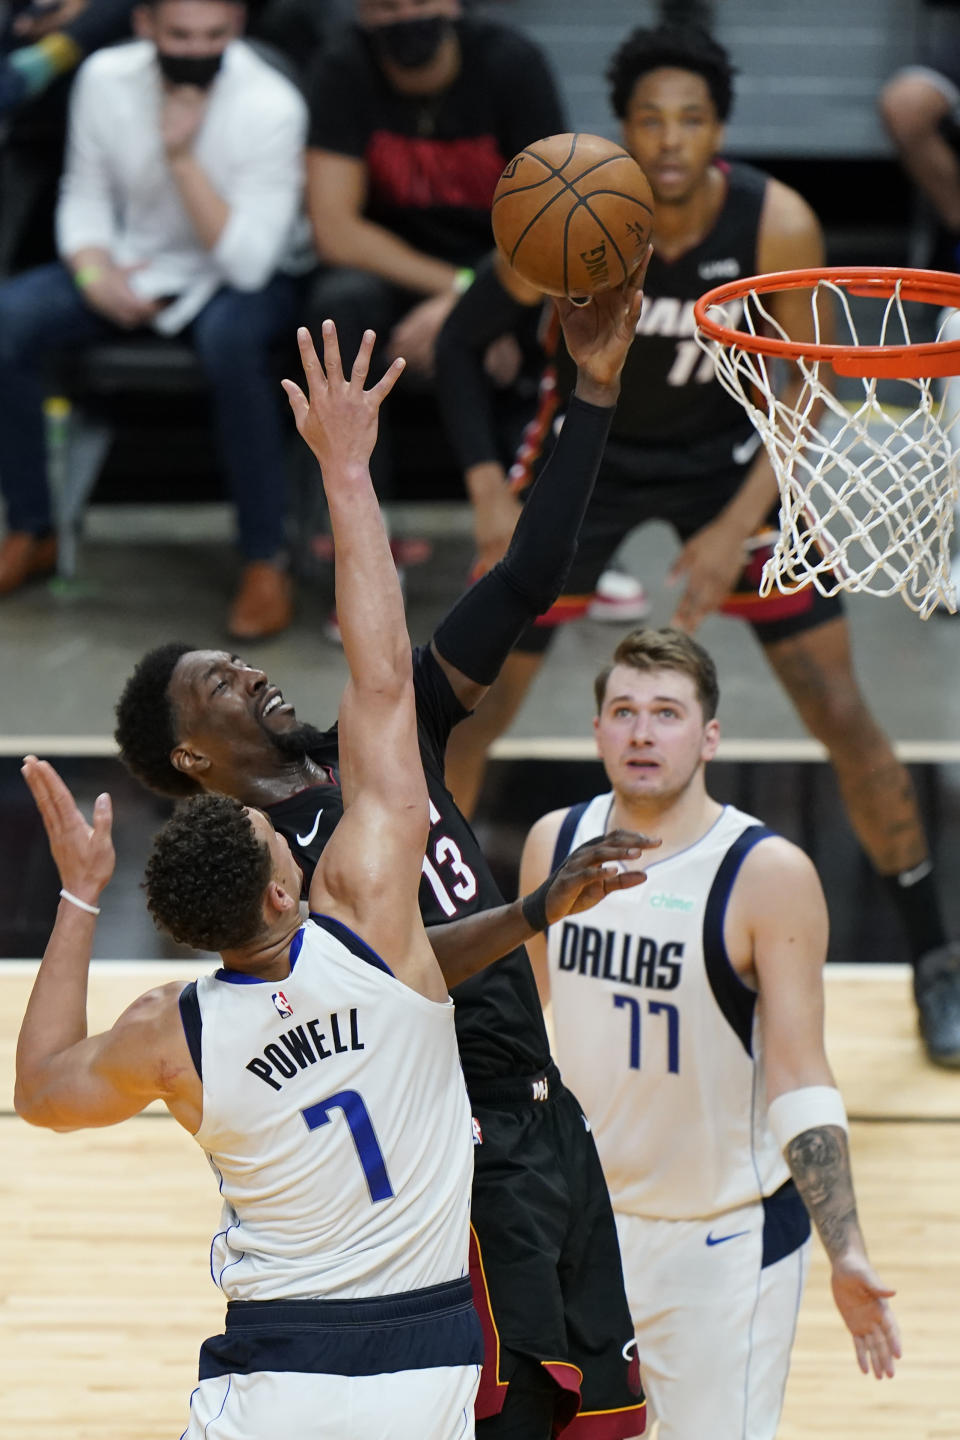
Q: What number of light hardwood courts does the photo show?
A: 1